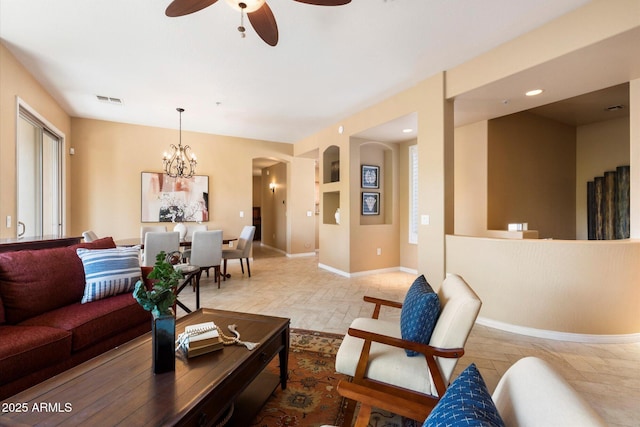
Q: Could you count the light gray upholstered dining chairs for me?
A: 6